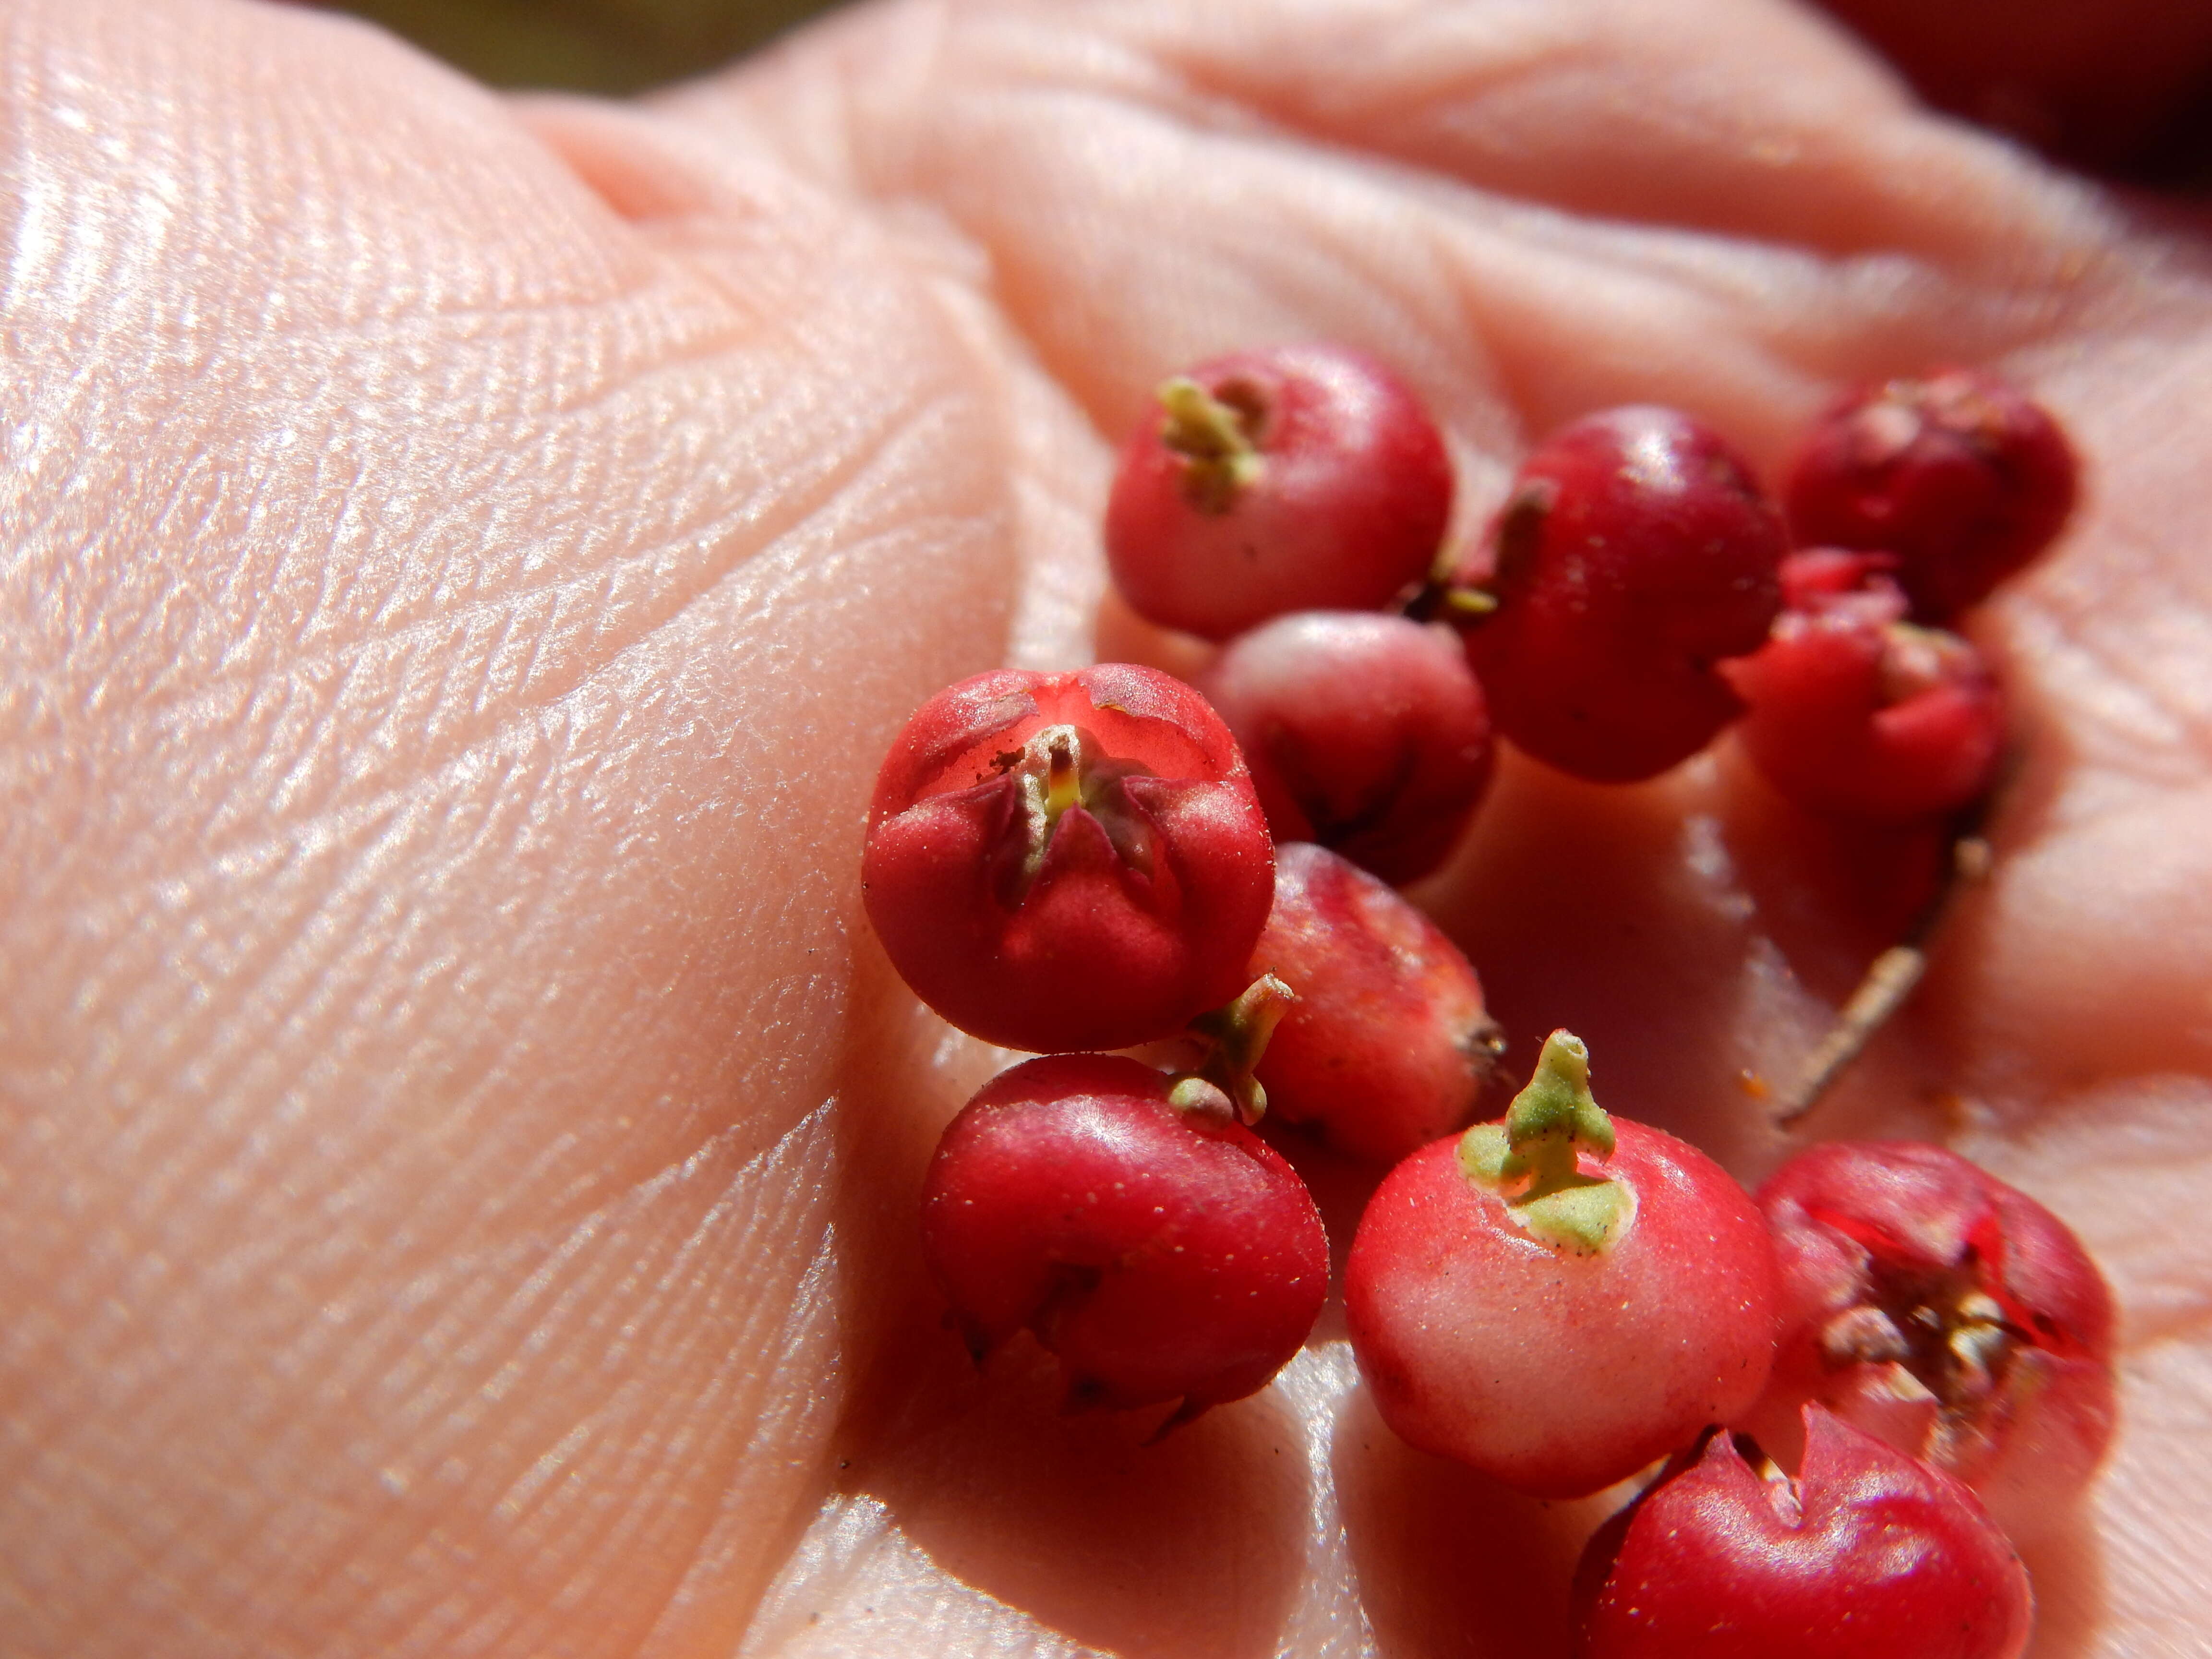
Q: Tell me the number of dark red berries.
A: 11